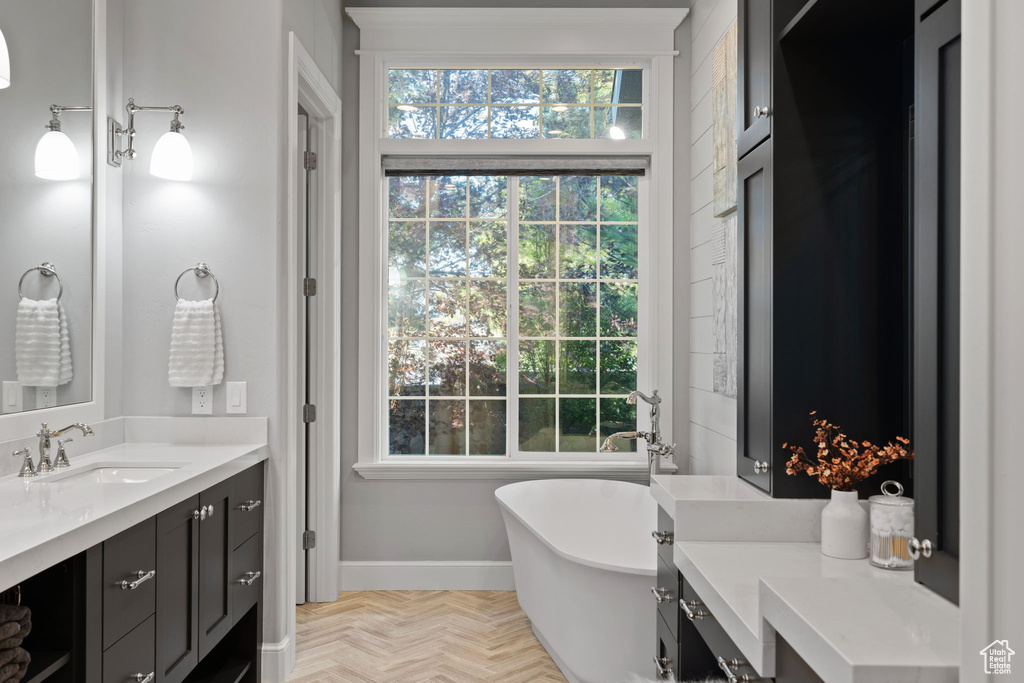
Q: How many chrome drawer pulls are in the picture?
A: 9